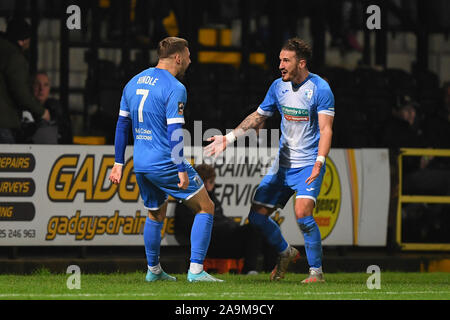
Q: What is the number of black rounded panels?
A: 3